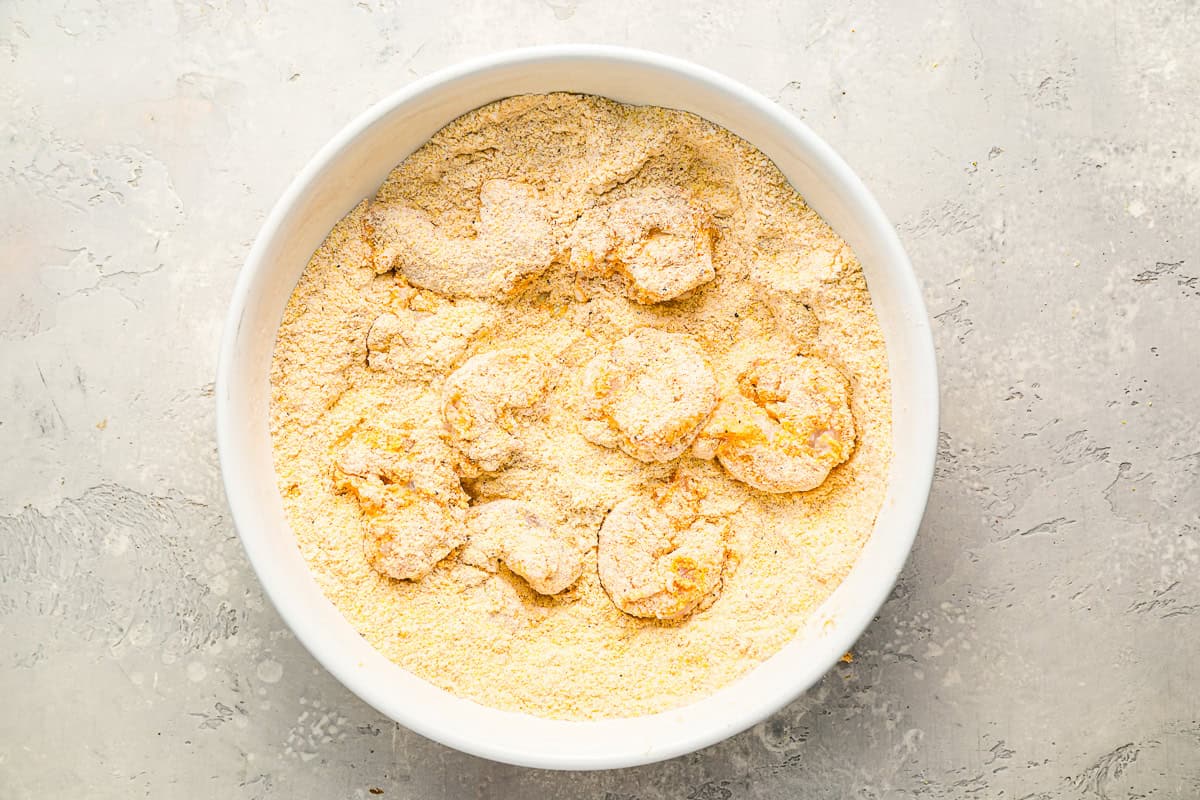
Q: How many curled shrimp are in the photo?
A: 8